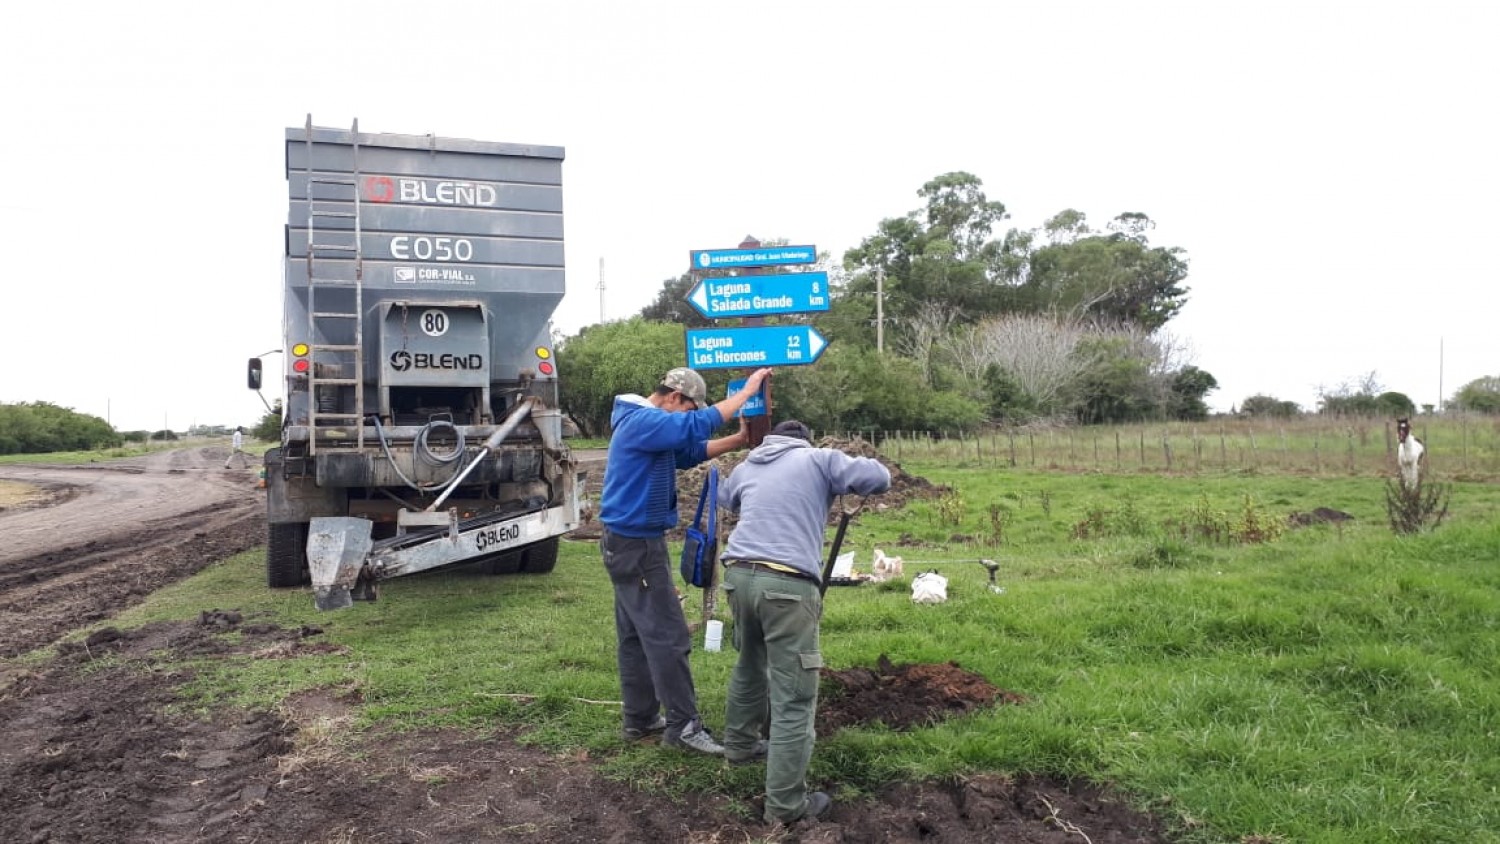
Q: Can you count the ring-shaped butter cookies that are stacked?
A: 0